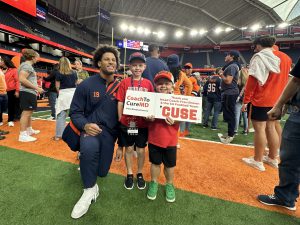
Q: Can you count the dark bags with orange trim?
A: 1